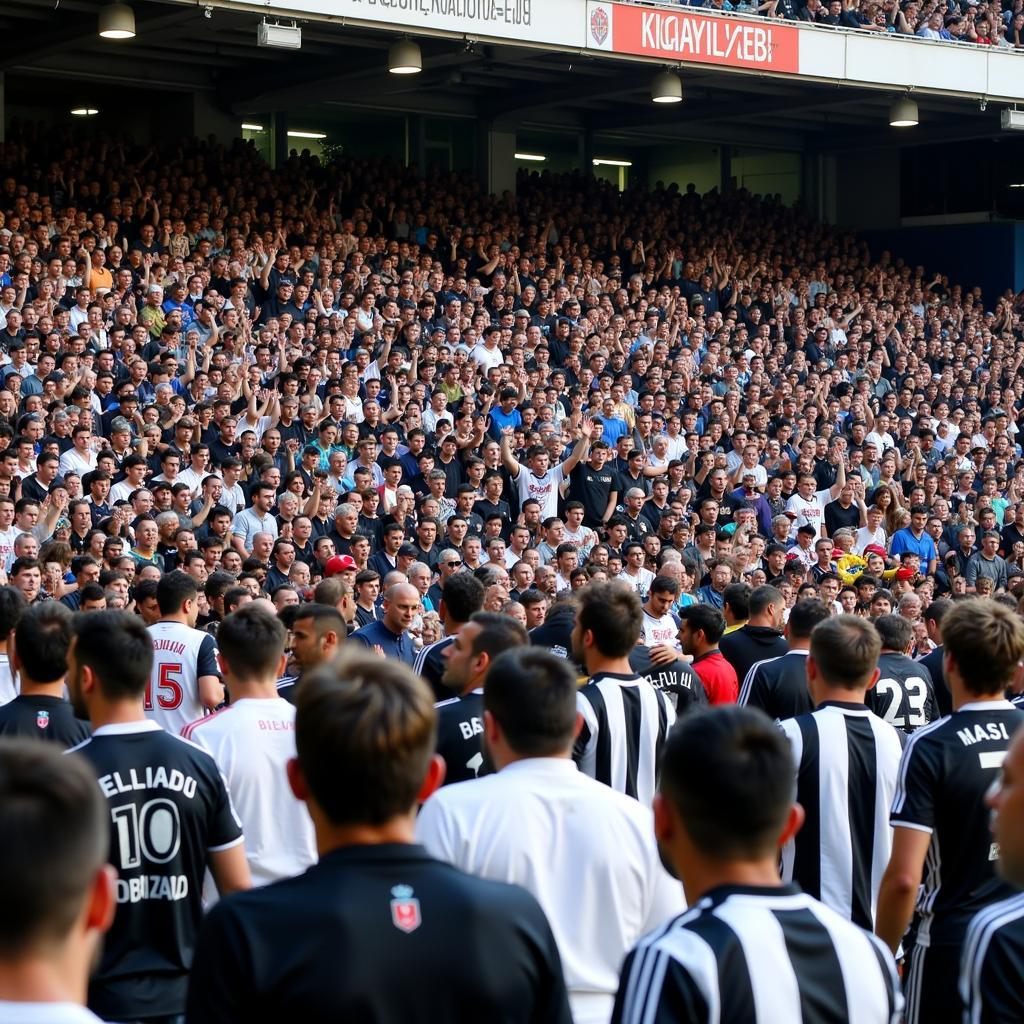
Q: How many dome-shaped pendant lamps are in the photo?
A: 4